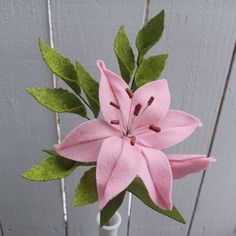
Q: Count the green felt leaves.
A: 11